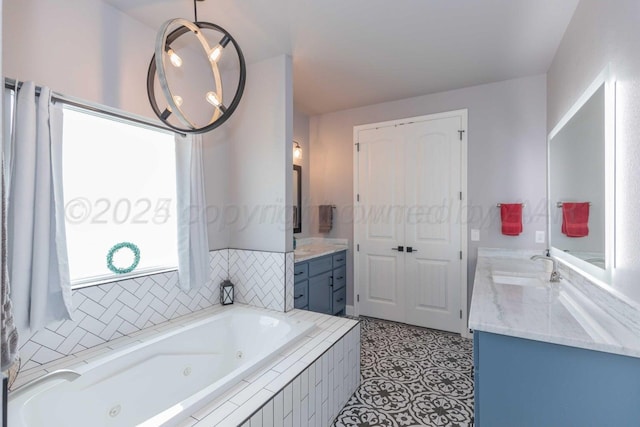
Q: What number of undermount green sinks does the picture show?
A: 0